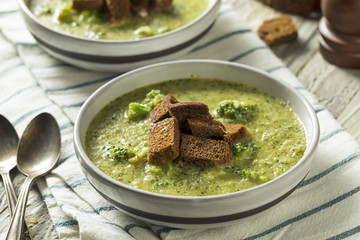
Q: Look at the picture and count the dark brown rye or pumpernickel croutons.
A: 11